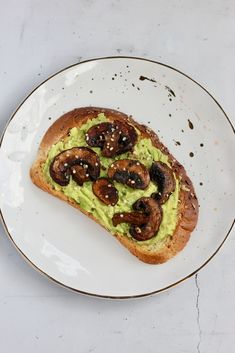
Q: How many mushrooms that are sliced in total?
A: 6